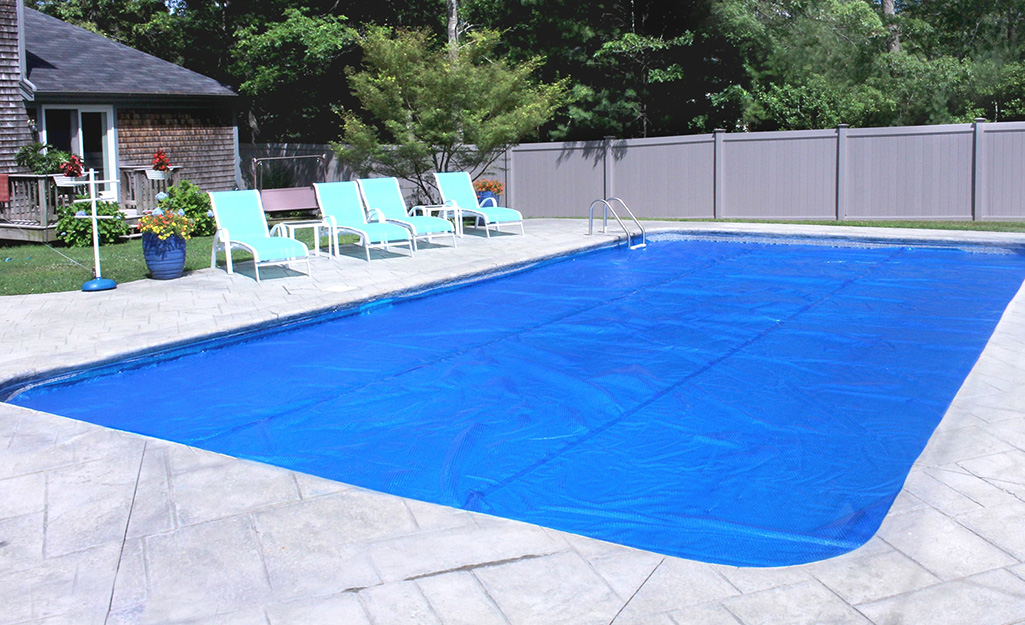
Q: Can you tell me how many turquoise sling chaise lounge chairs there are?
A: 4